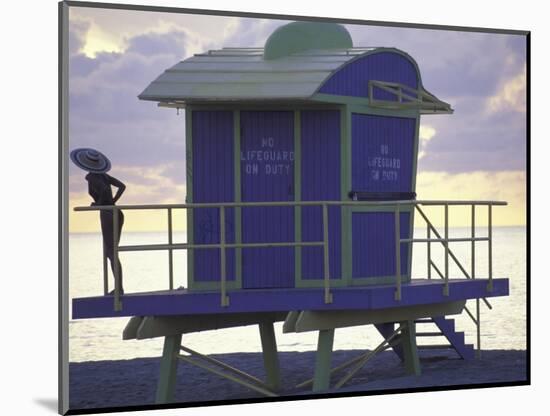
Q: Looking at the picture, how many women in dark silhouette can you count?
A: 1